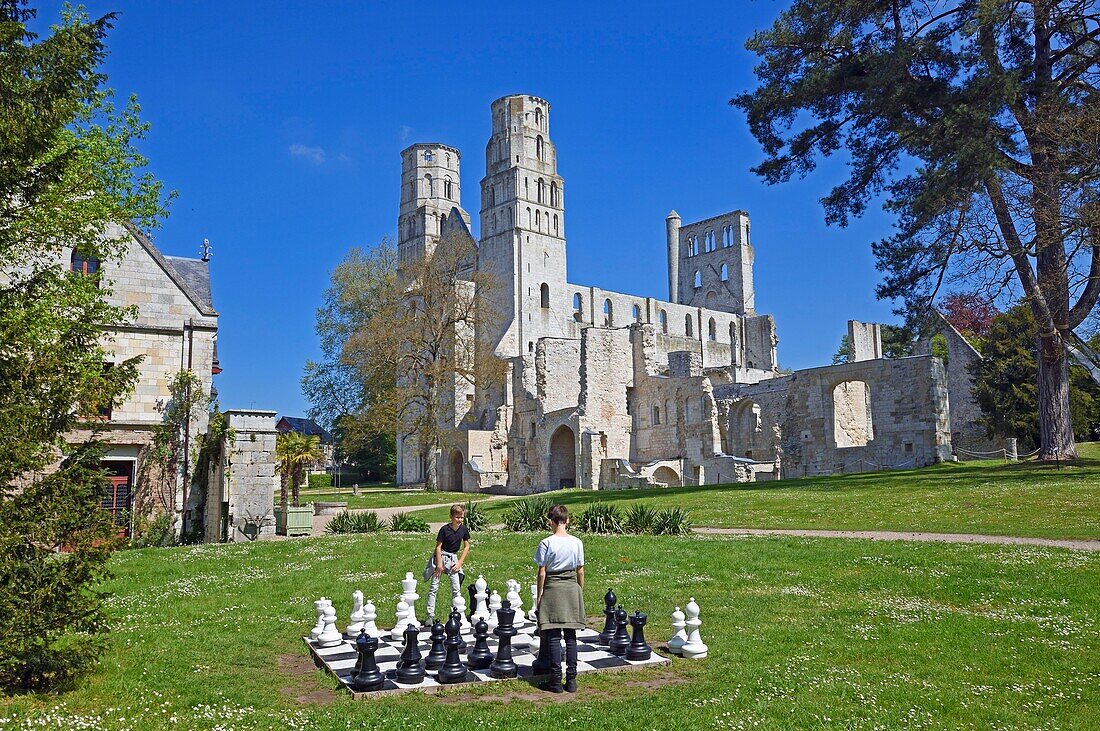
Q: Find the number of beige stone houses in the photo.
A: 1